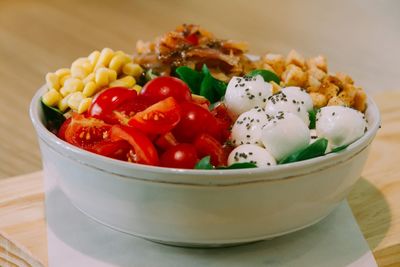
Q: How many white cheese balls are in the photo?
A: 6